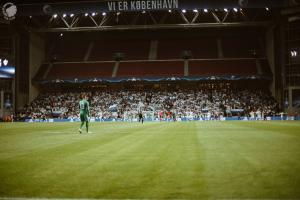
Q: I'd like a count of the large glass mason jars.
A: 0